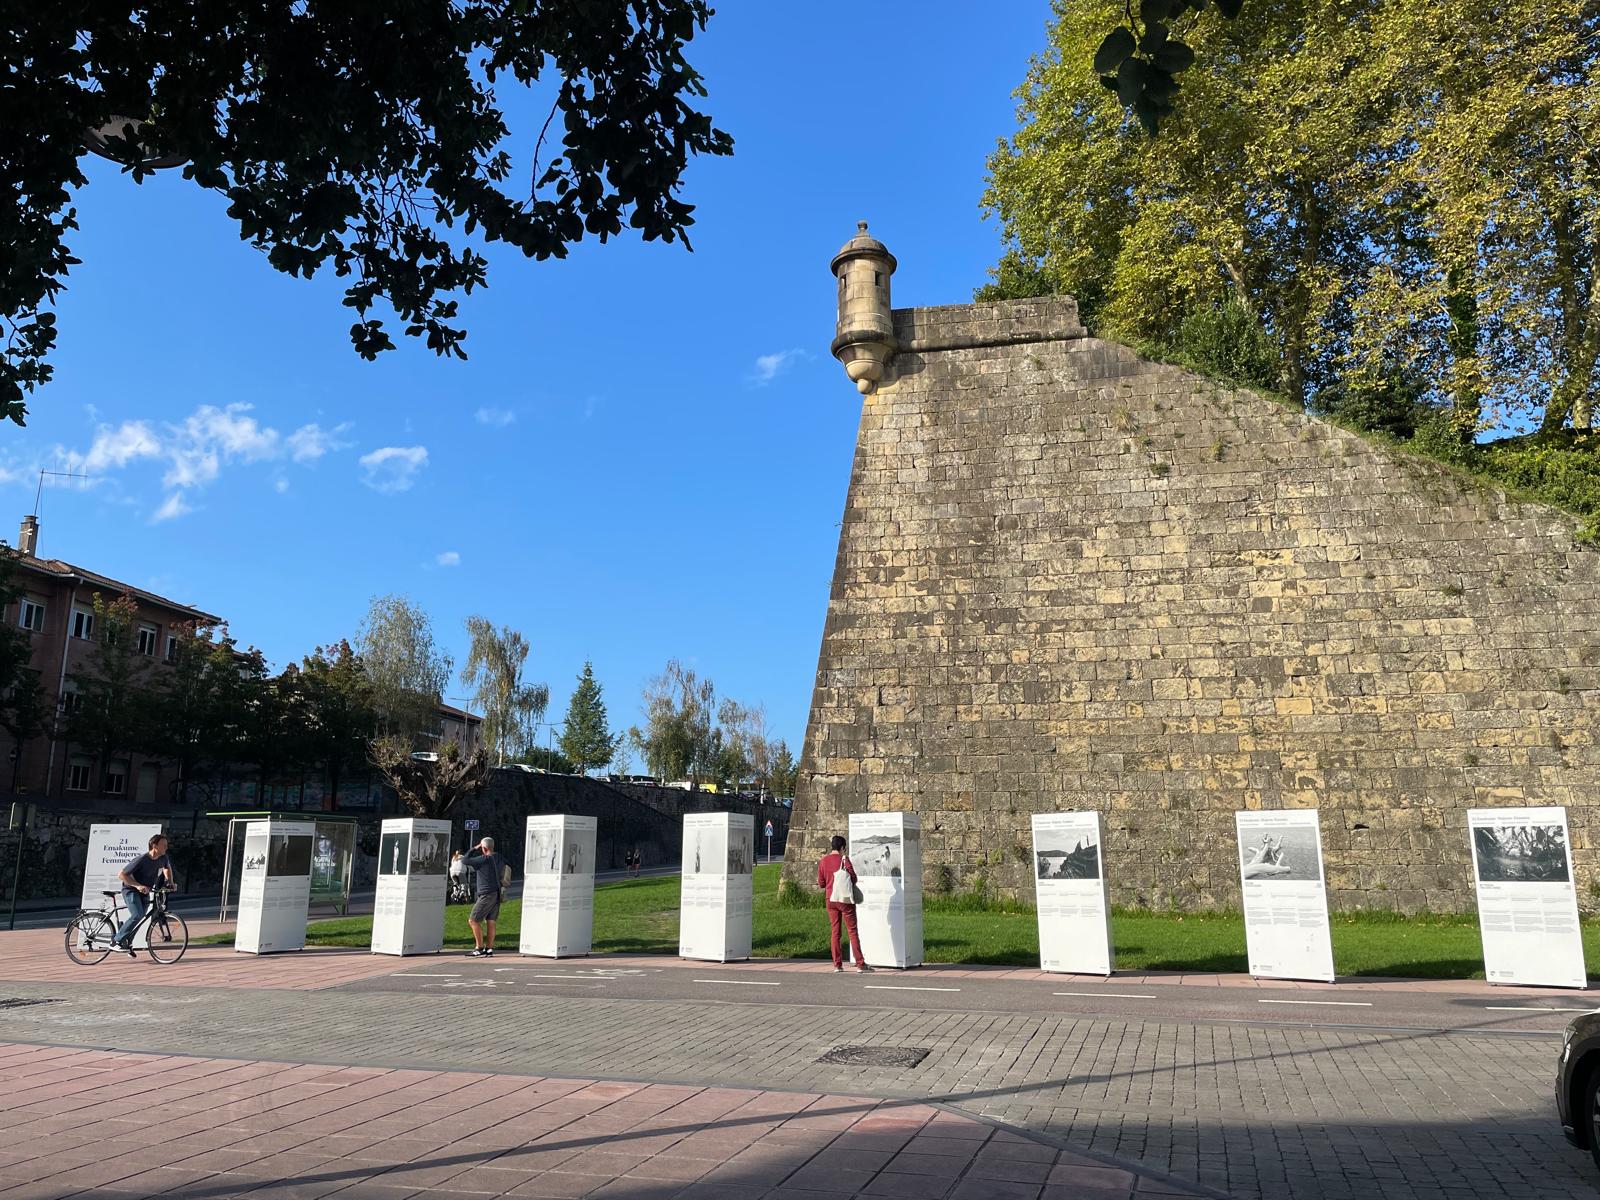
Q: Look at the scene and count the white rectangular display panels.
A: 9